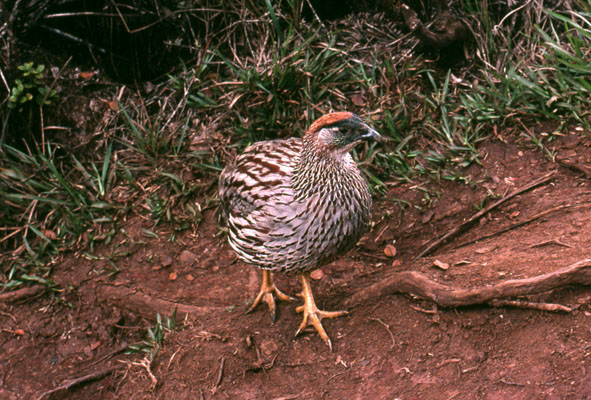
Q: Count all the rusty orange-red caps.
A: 1